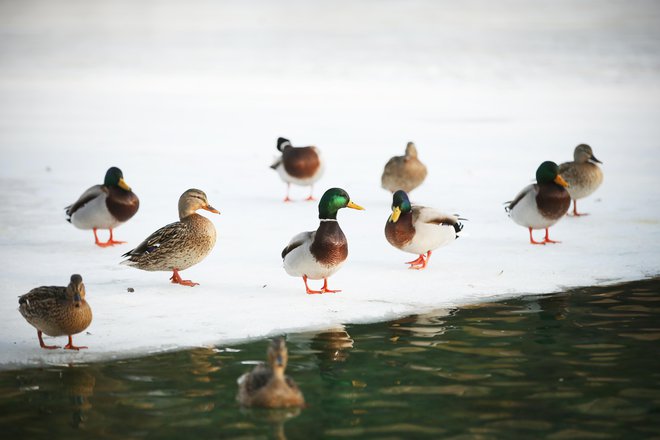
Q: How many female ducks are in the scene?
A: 5